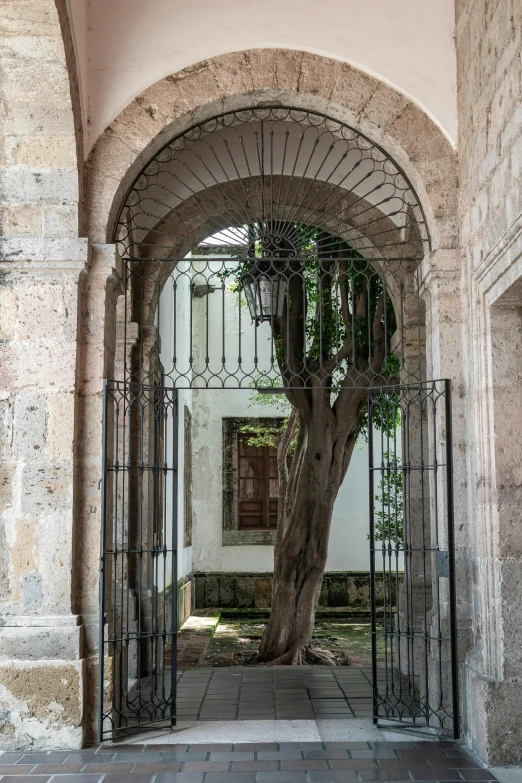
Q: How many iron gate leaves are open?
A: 2